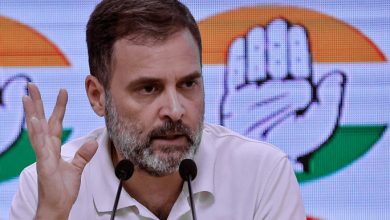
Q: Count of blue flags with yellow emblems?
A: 0